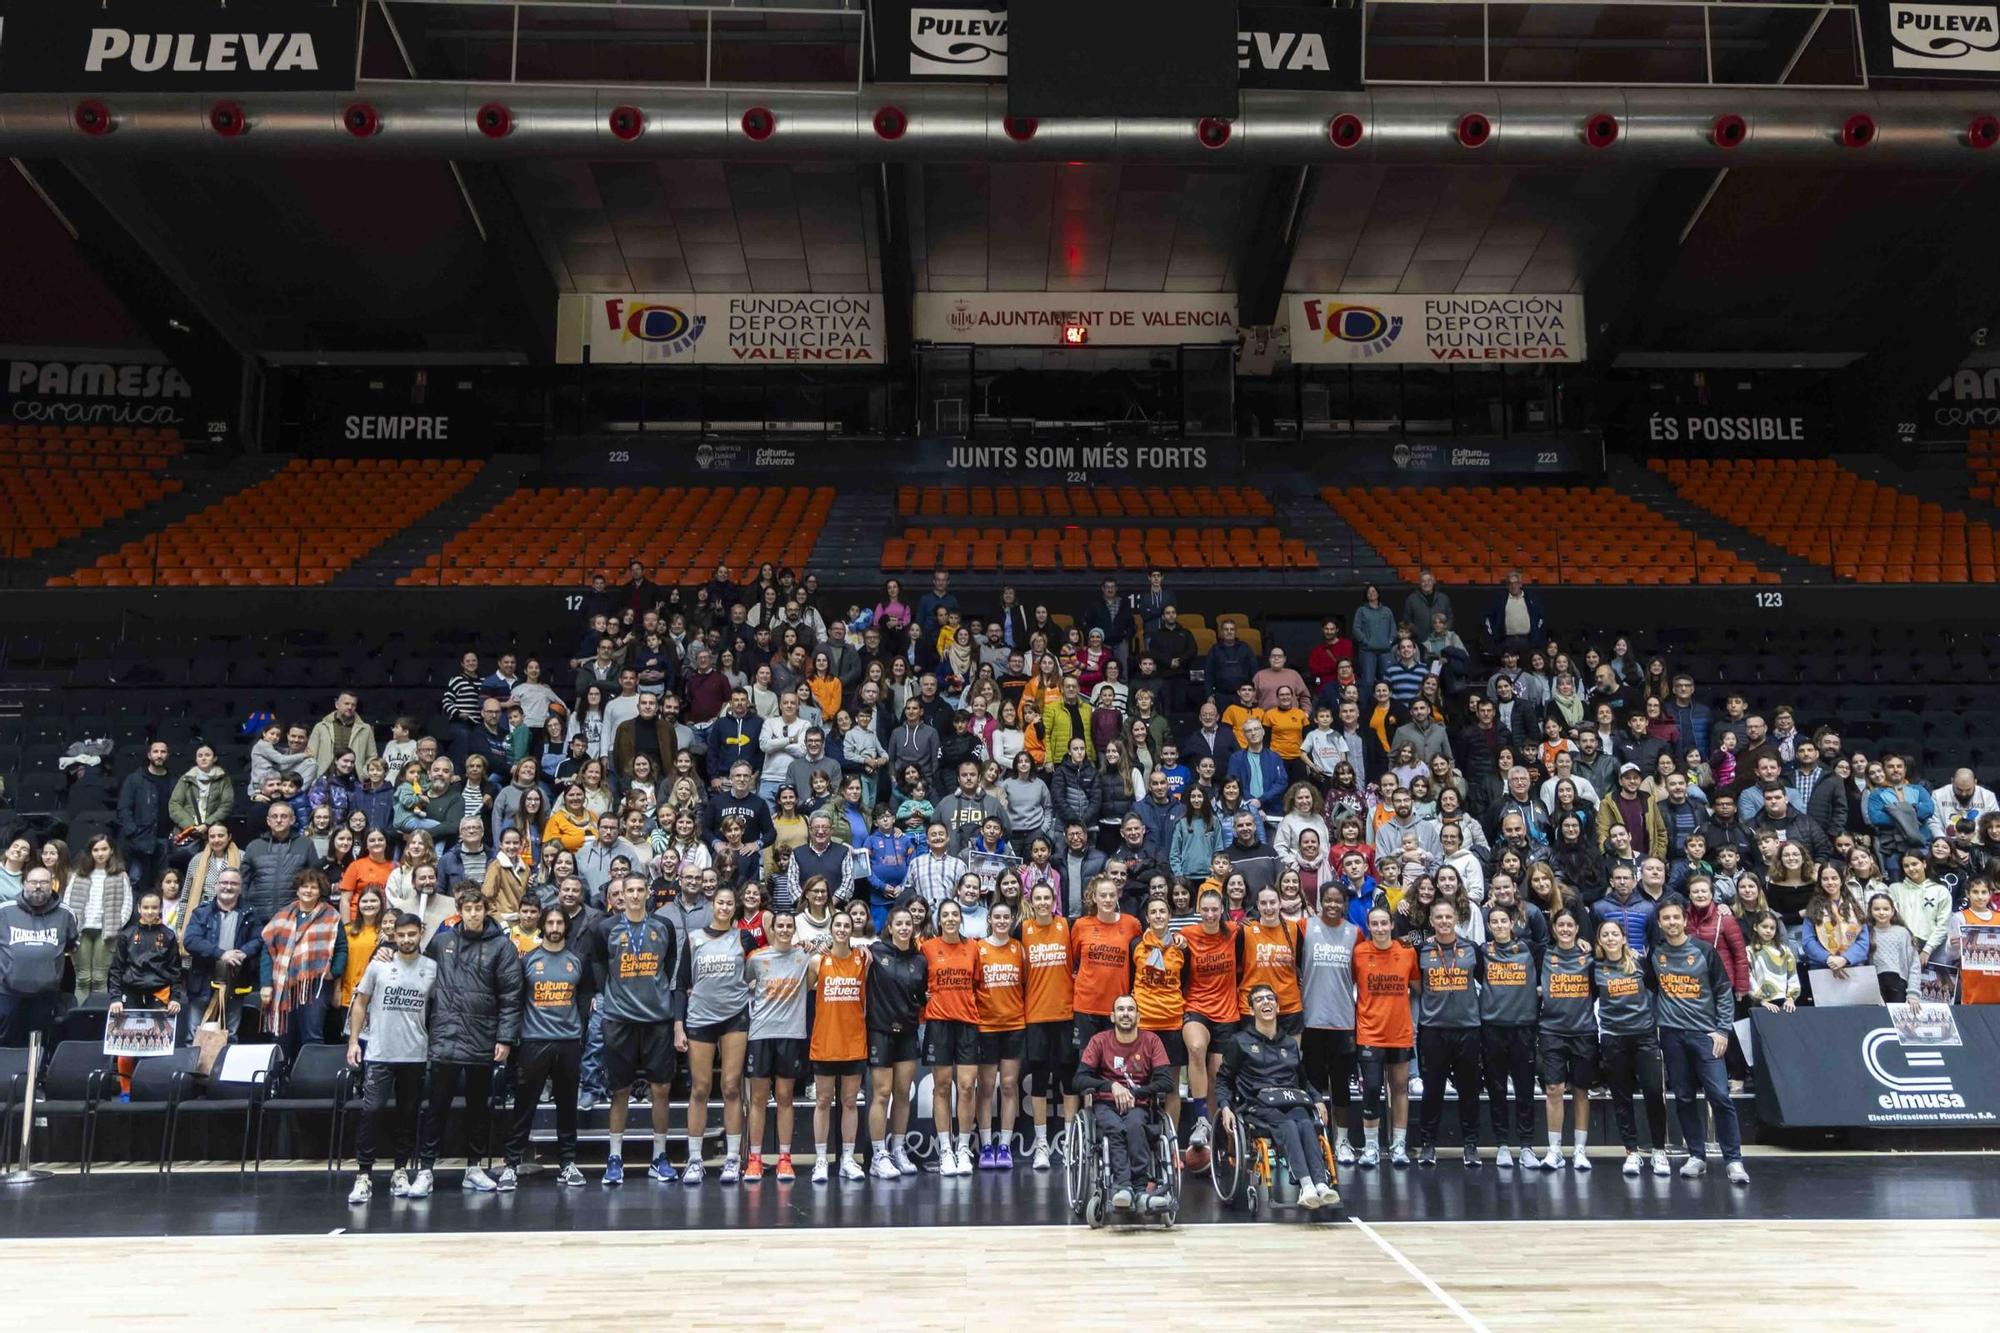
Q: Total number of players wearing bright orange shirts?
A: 9